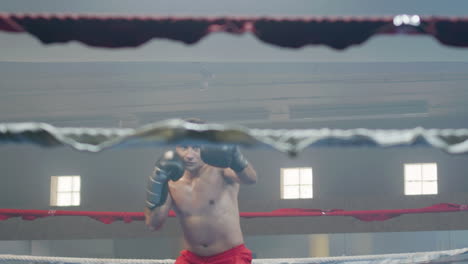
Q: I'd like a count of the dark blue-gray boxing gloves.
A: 2